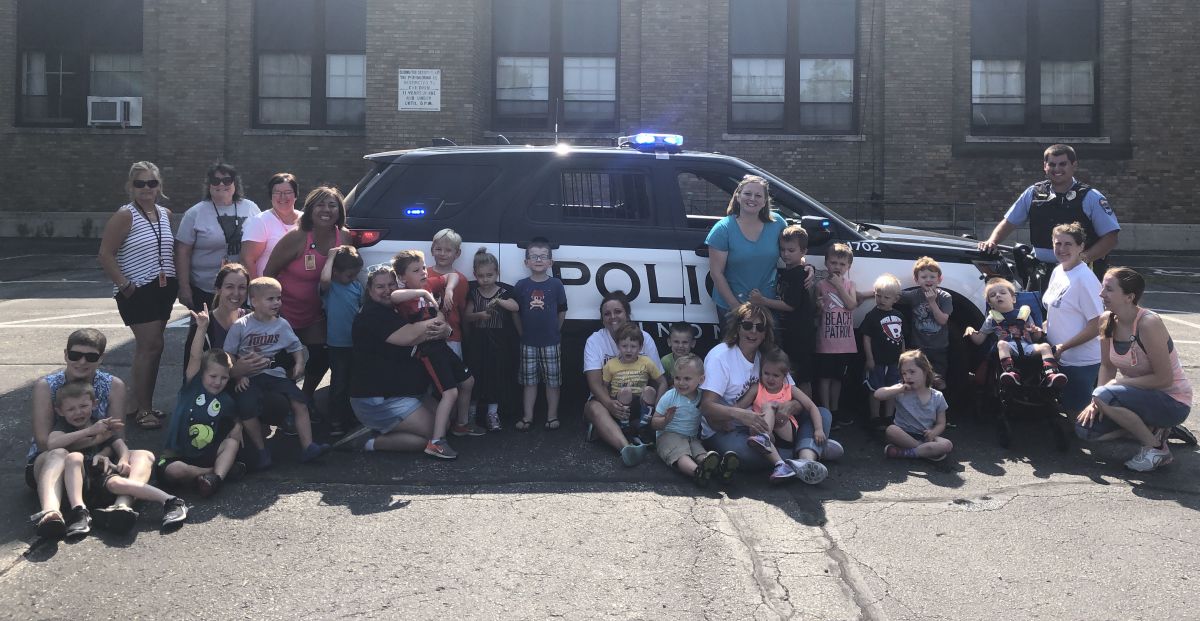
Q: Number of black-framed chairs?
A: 1